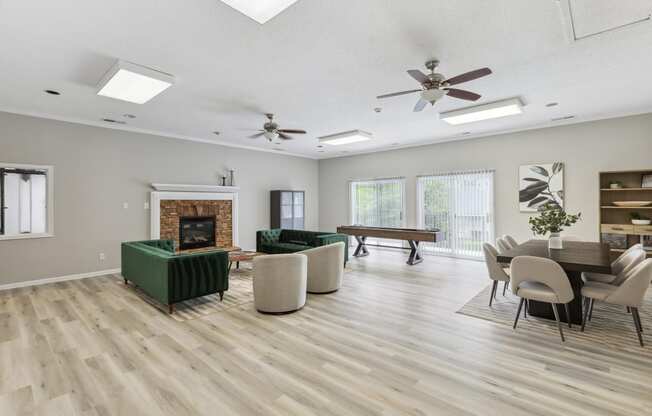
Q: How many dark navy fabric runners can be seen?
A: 0